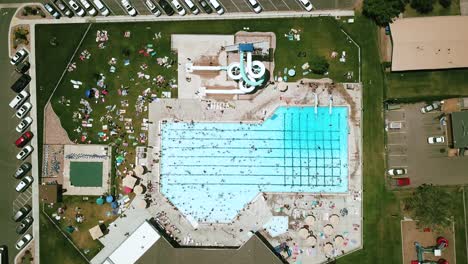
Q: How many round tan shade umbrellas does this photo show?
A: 11